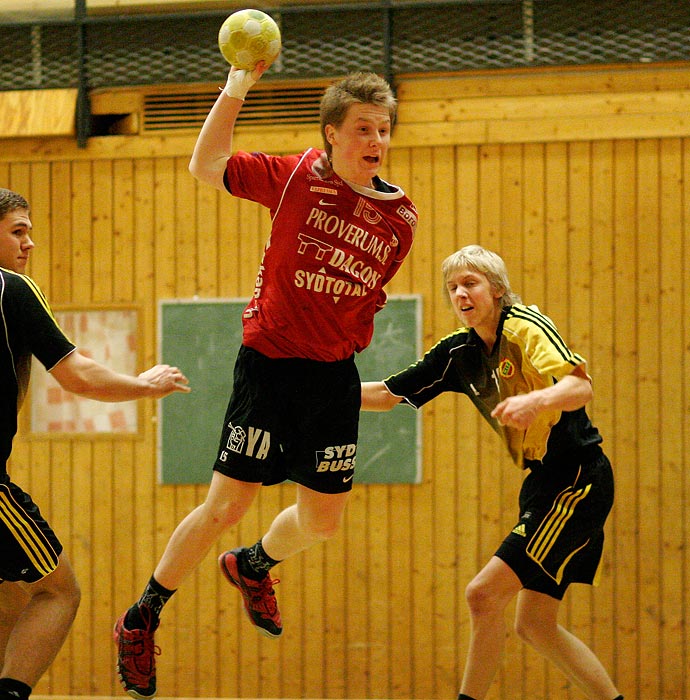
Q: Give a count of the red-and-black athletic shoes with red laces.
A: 2